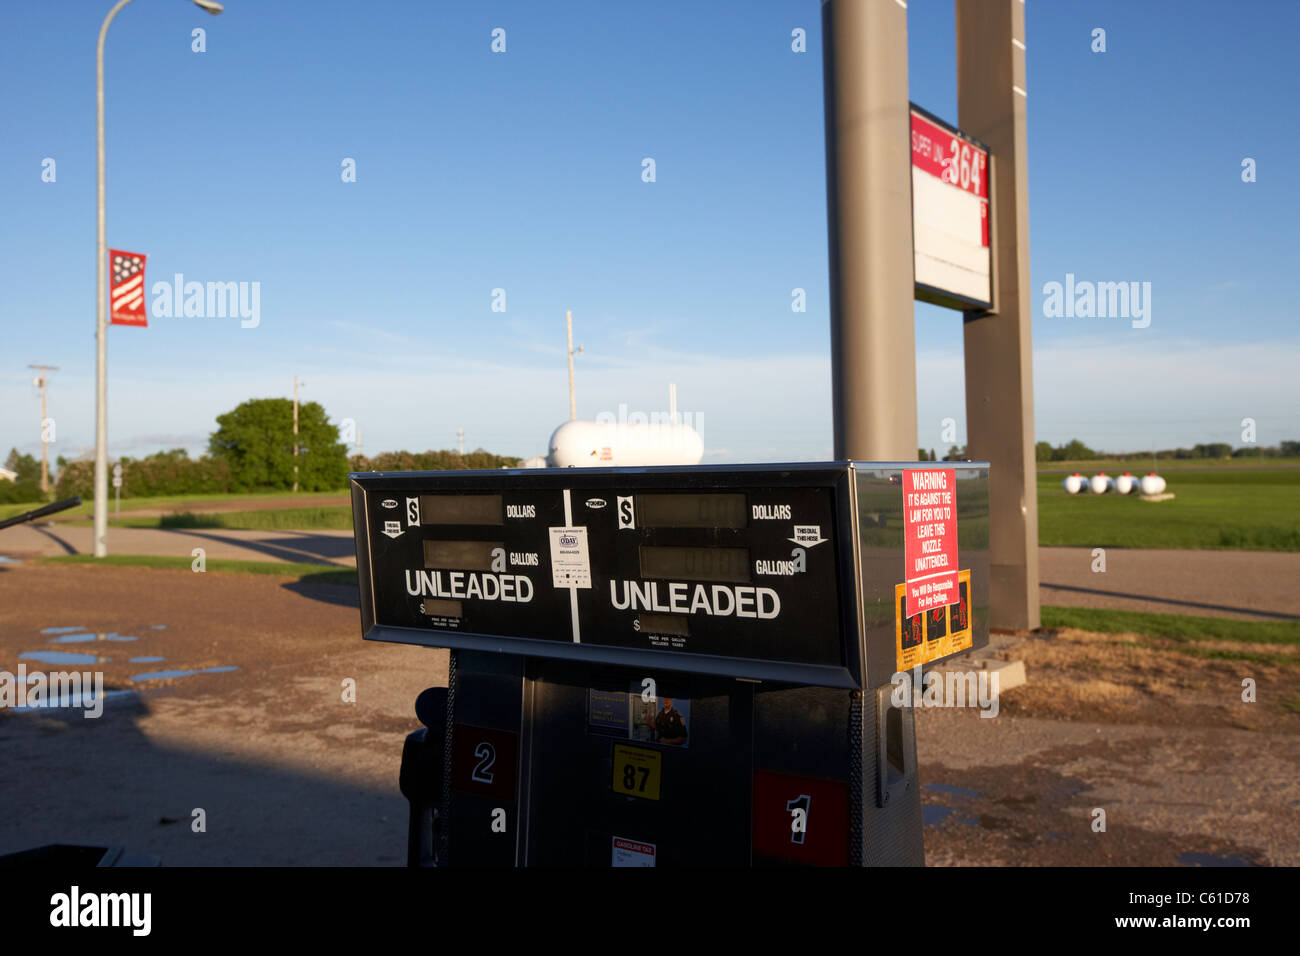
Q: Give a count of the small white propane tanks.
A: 4